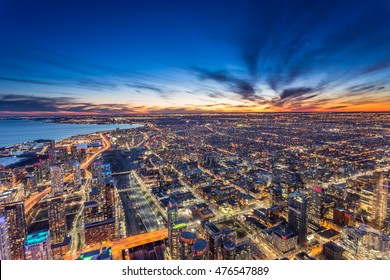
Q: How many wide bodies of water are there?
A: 1